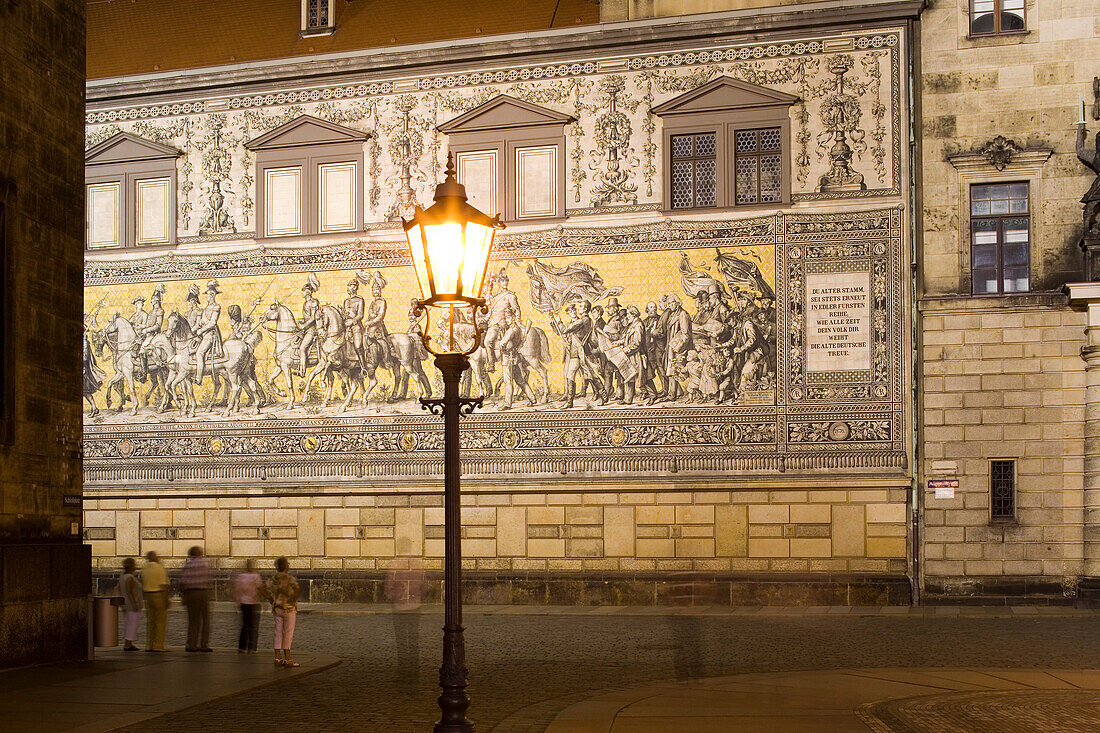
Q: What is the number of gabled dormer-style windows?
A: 4